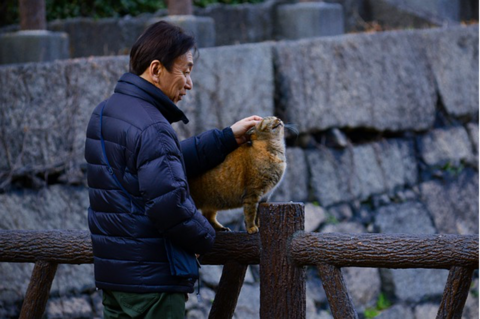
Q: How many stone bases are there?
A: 3